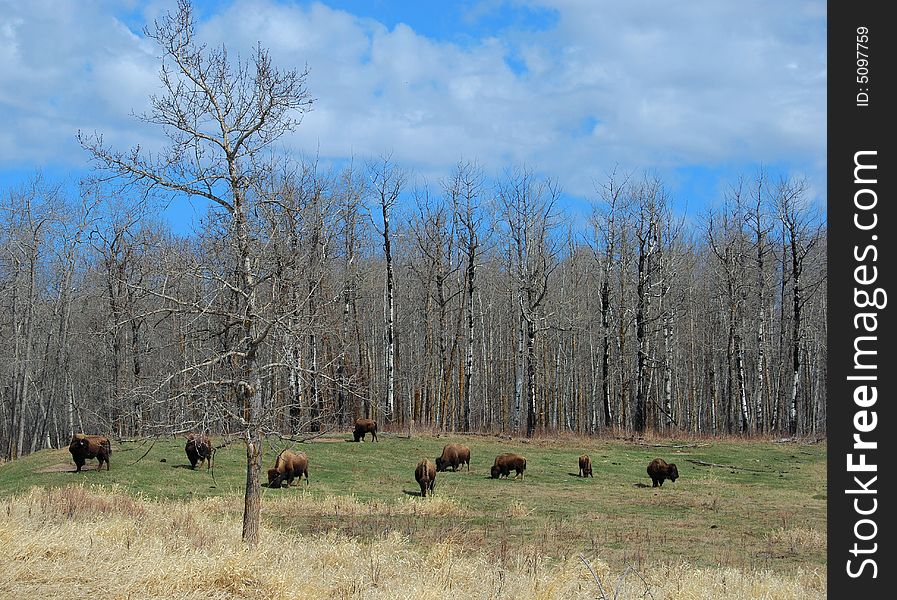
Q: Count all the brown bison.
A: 9